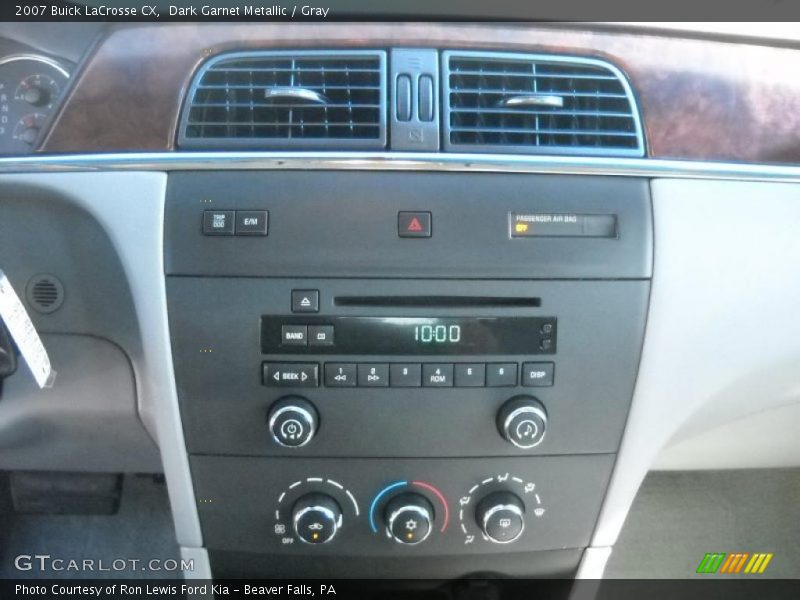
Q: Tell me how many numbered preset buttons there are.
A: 6